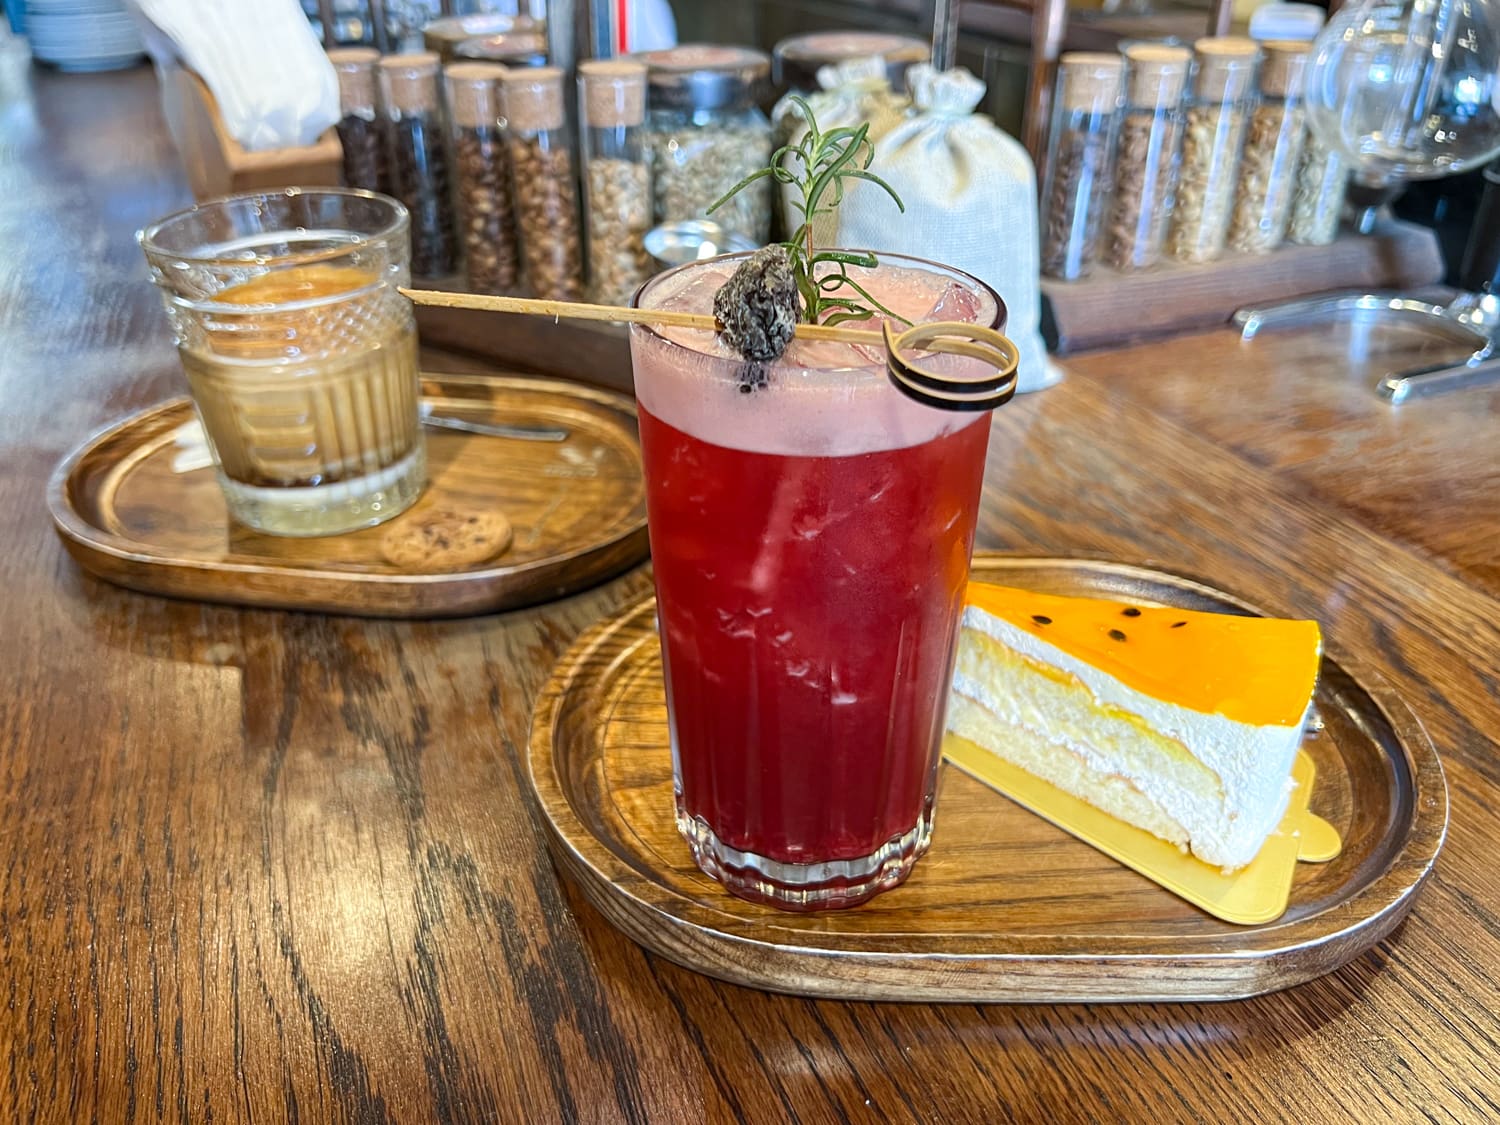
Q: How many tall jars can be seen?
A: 10